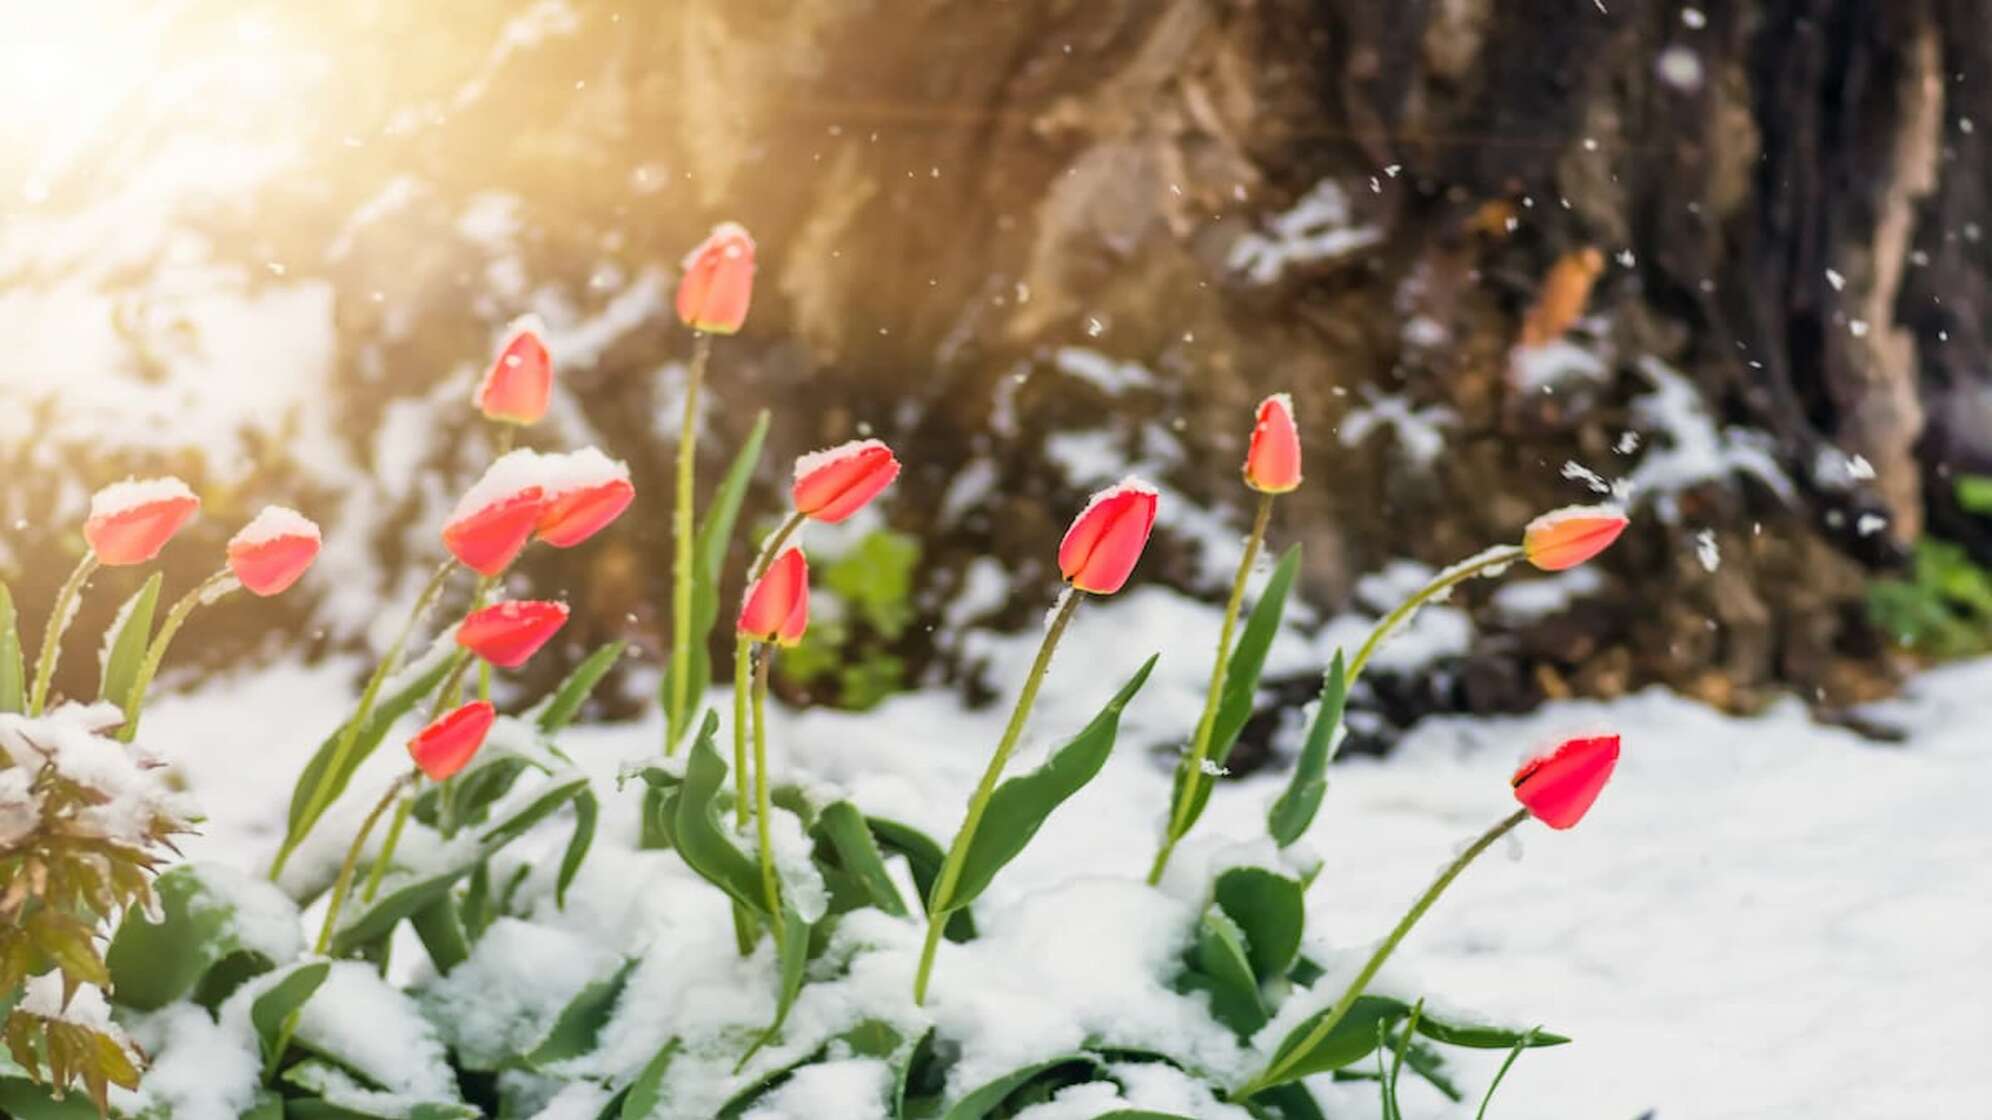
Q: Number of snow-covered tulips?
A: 14